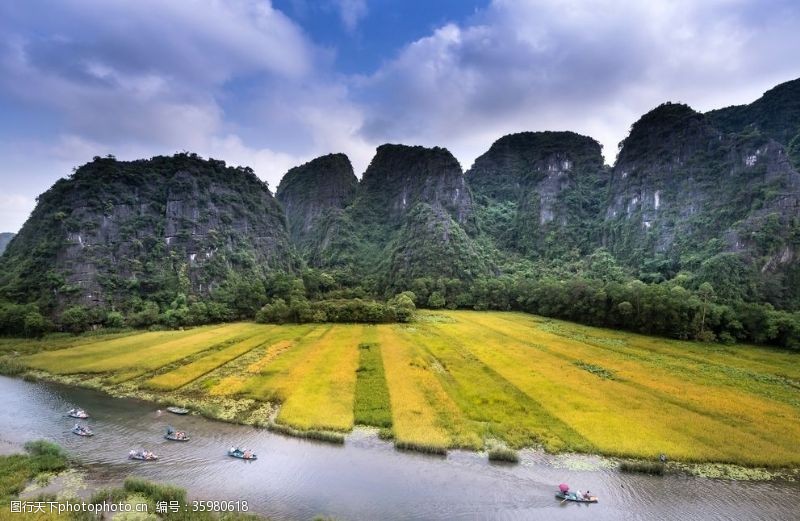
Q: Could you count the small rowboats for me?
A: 7